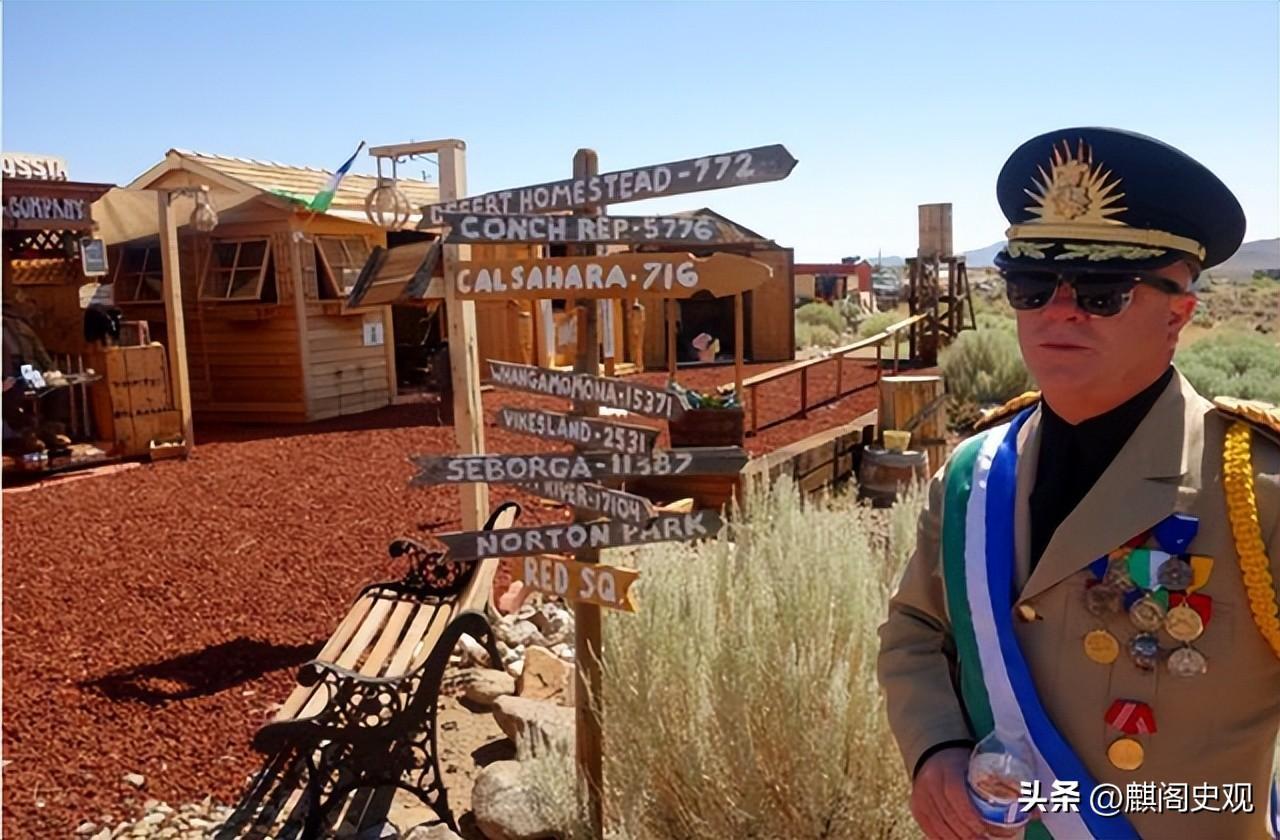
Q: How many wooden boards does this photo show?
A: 9